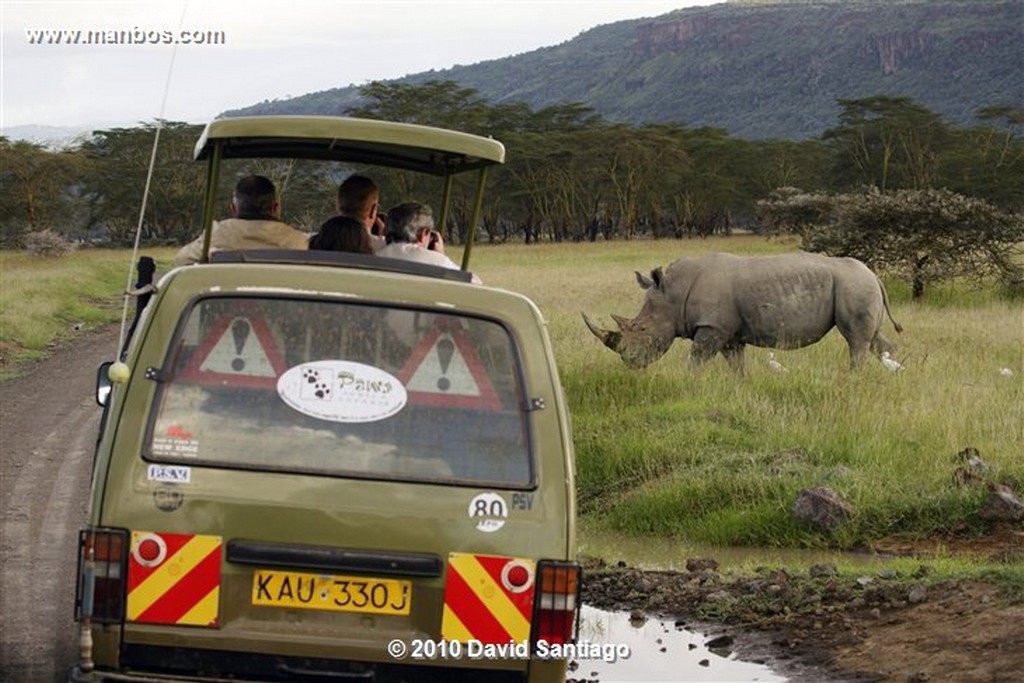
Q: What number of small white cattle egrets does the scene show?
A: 3